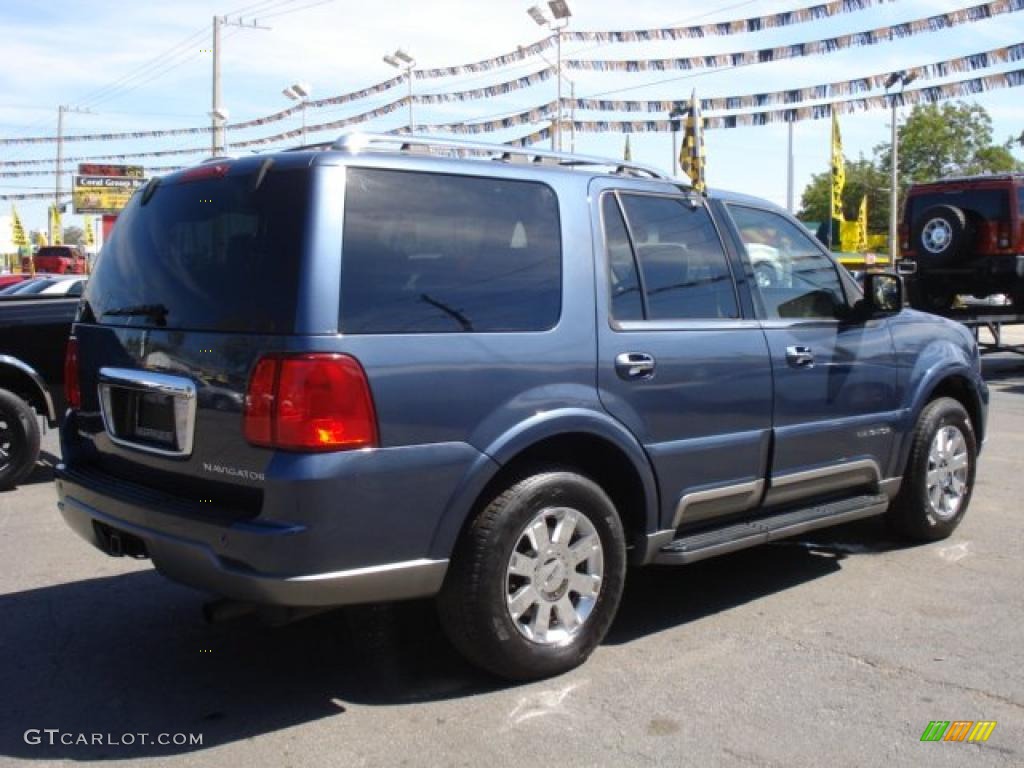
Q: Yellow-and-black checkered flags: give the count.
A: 1